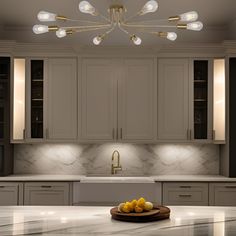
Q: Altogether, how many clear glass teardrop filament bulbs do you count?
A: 10